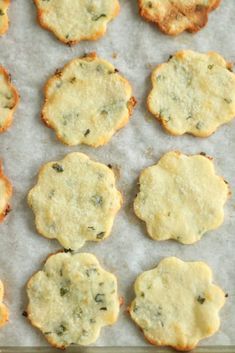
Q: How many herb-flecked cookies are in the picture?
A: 12